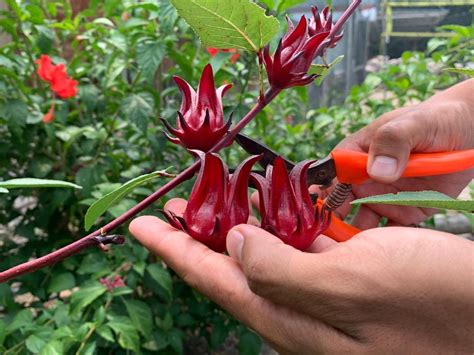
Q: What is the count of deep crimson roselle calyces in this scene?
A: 5